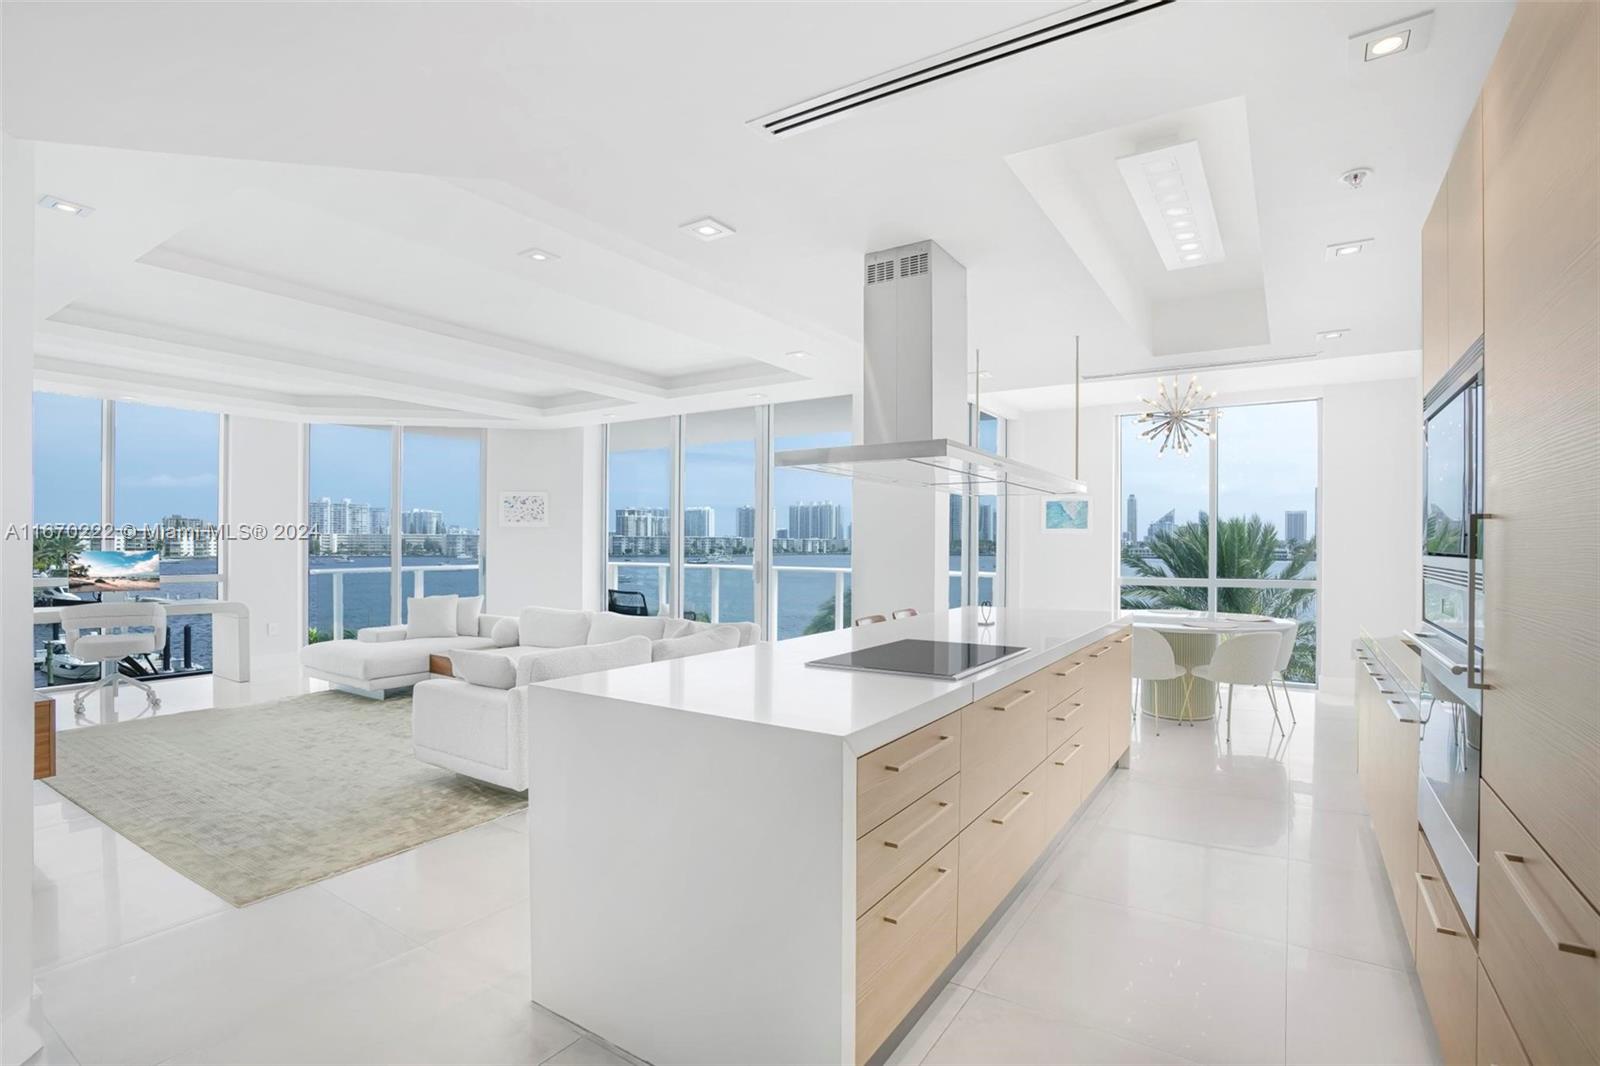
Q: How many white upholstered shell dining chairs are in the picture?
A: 3